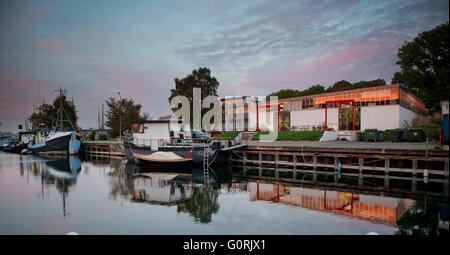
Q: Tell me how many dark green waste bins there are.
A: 2